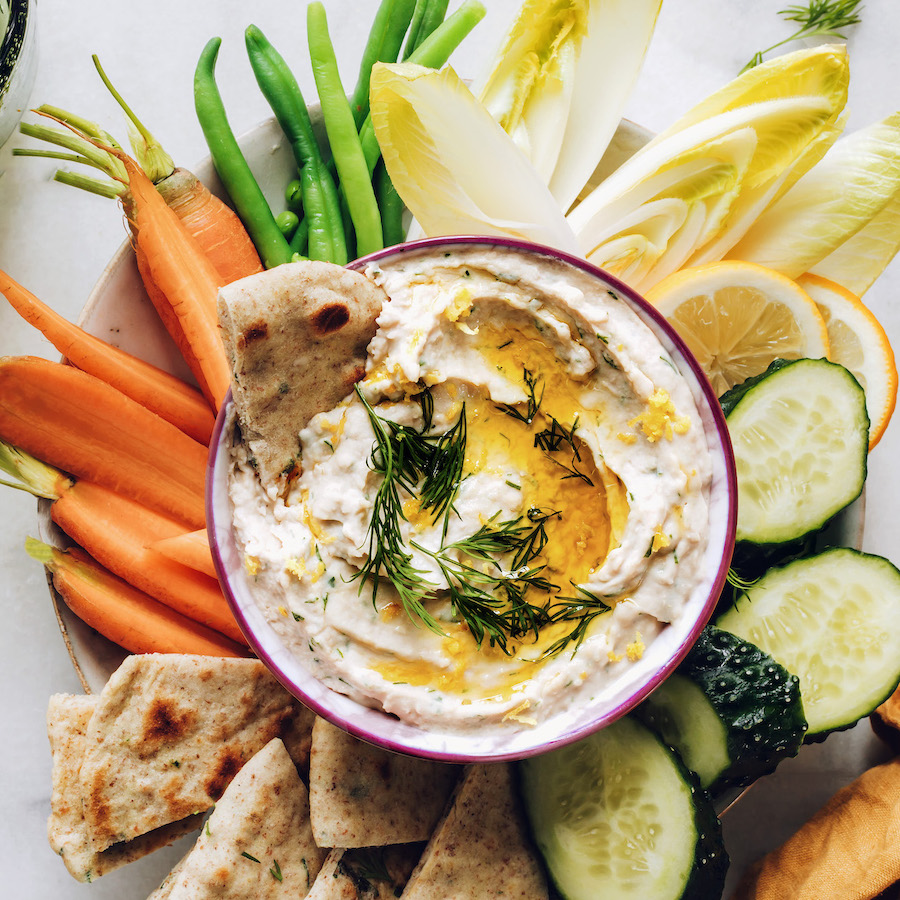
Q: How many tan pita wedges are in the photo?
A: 7